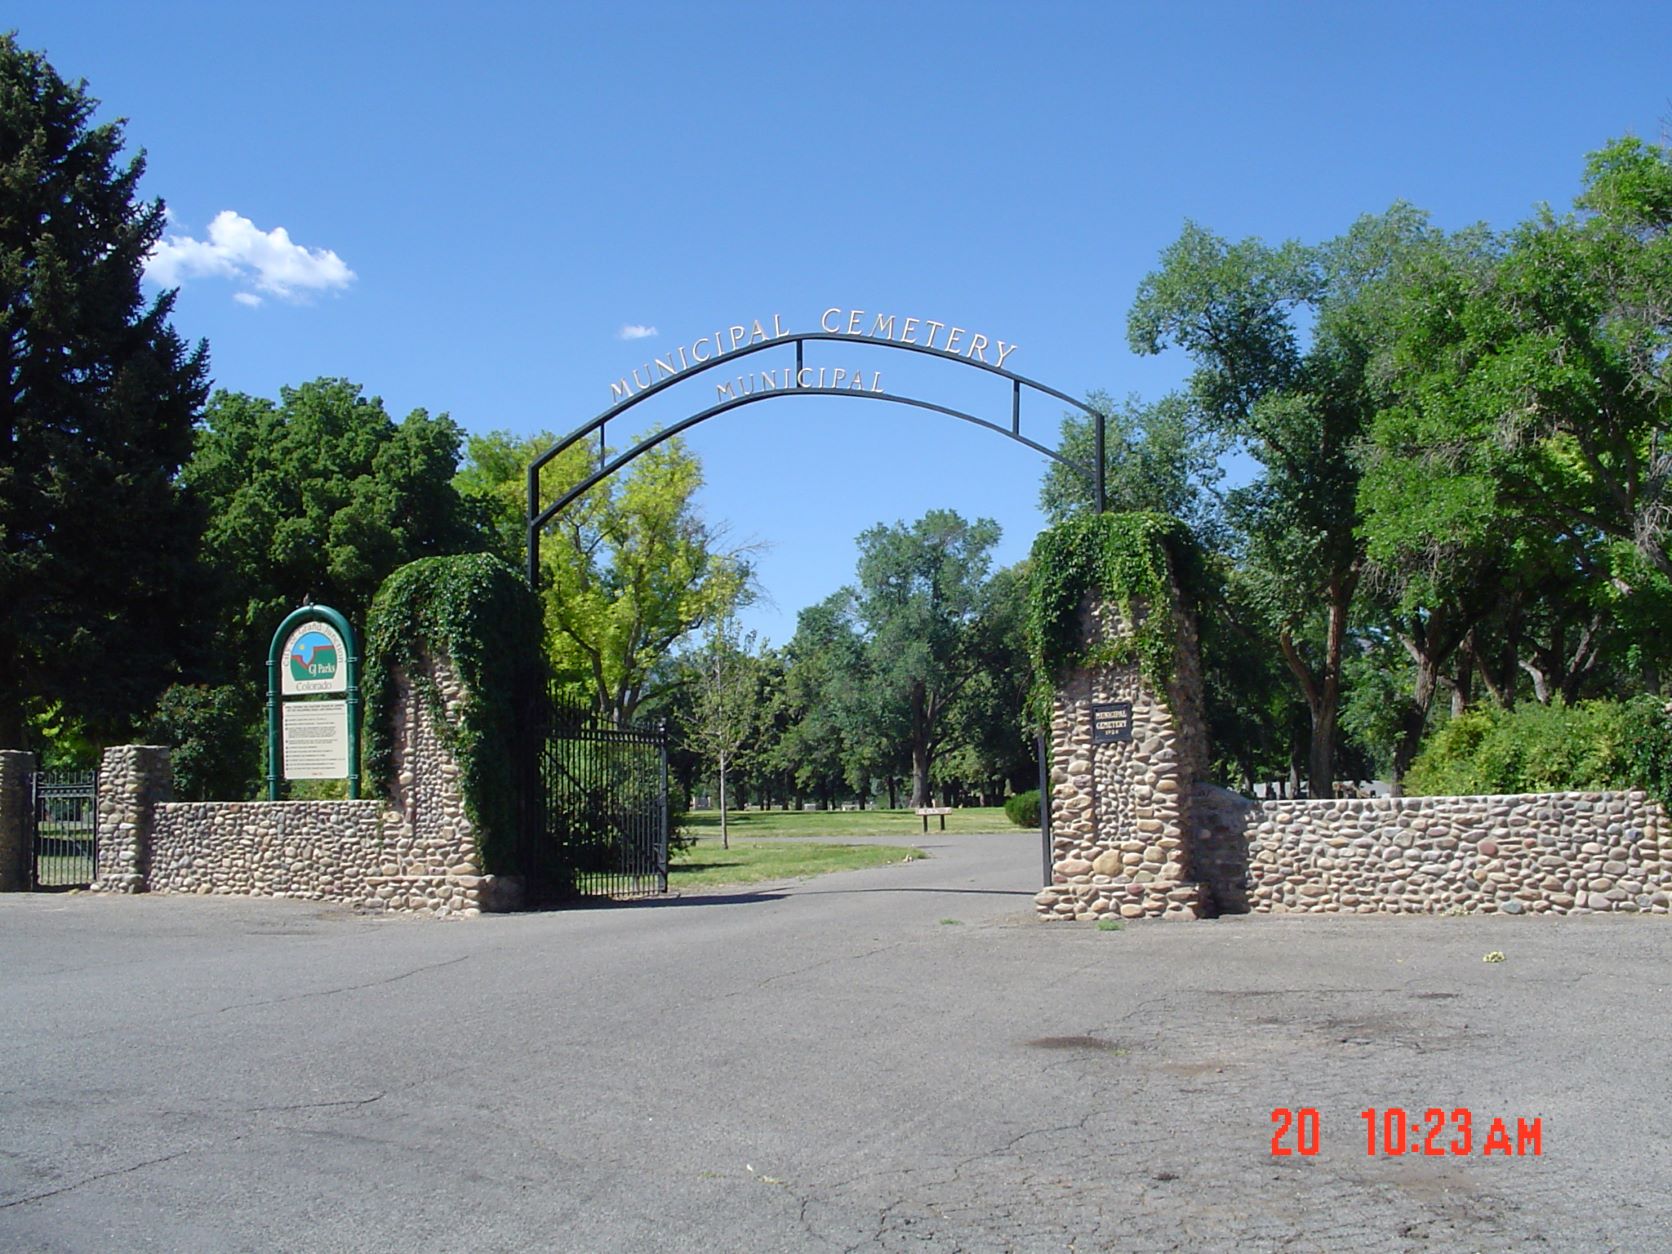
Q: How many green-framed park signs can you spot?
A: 1